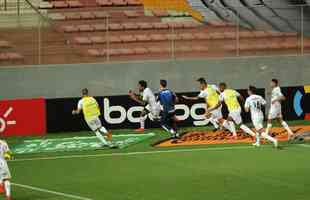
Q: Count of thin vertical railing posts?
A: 5